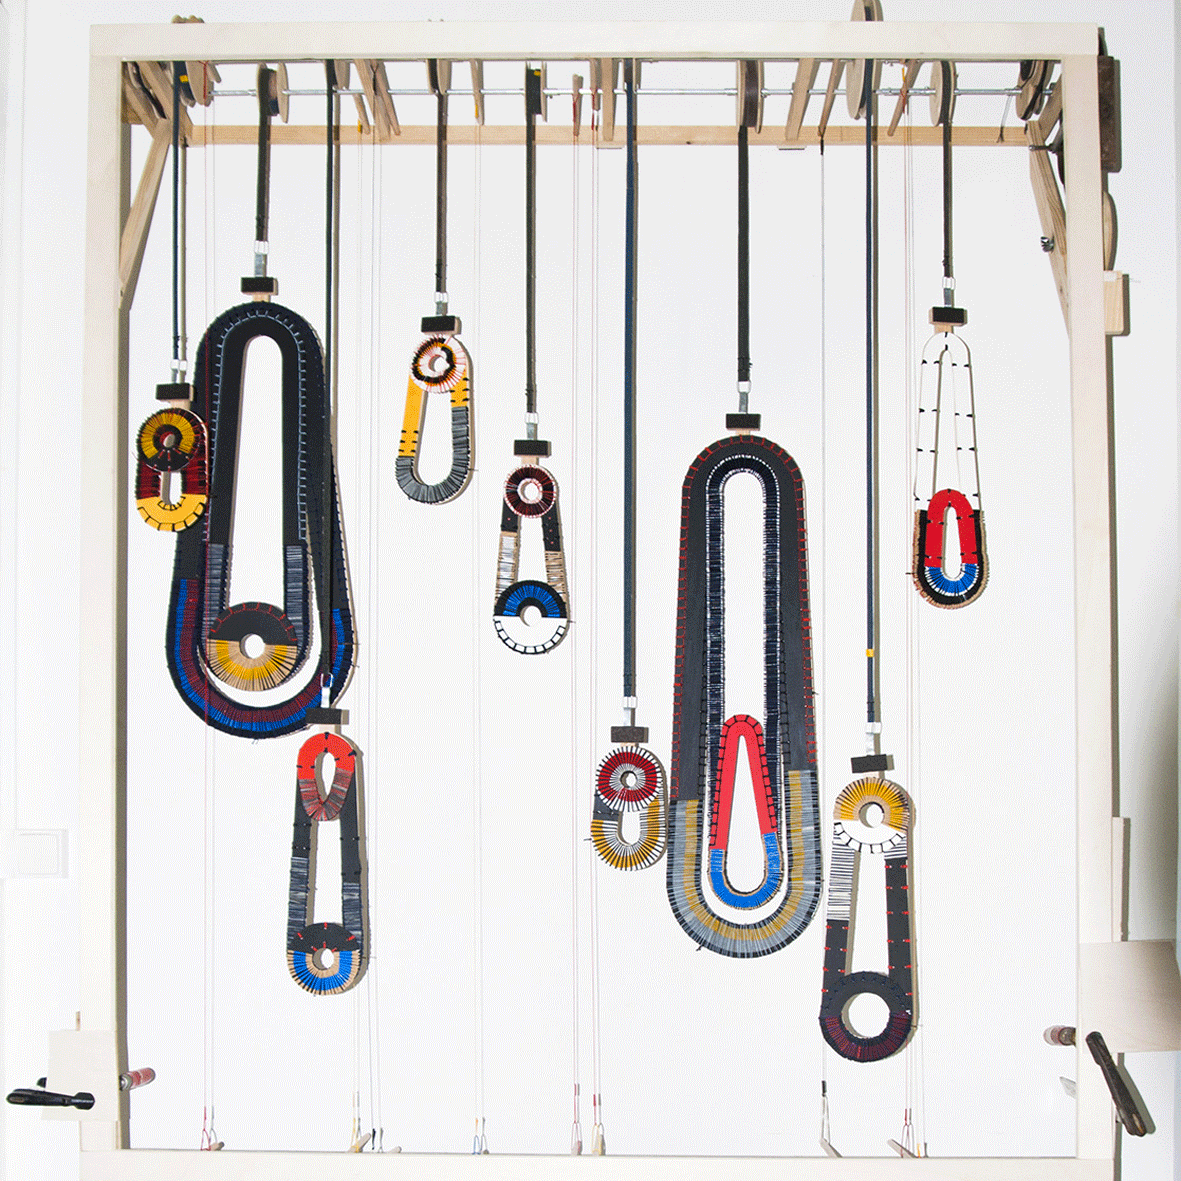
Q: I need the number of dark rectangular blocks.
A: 9